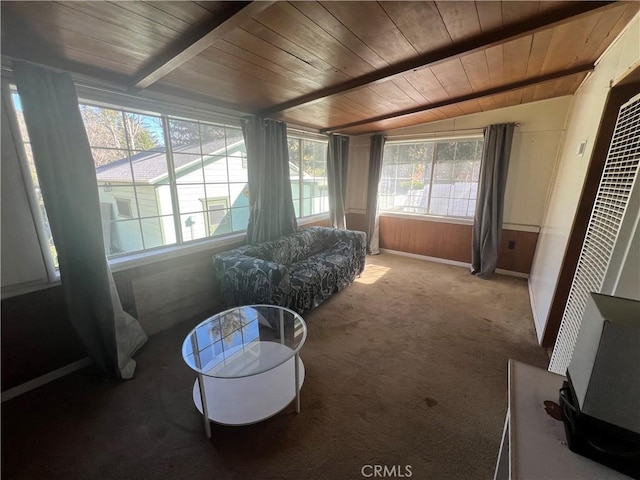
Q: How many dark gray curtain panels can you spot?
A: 5